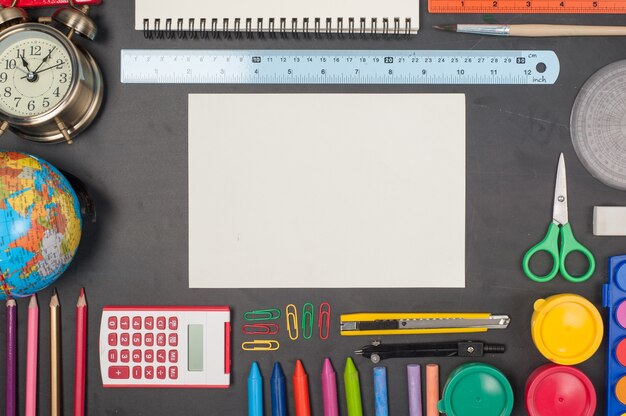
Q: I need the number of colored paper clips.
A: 6